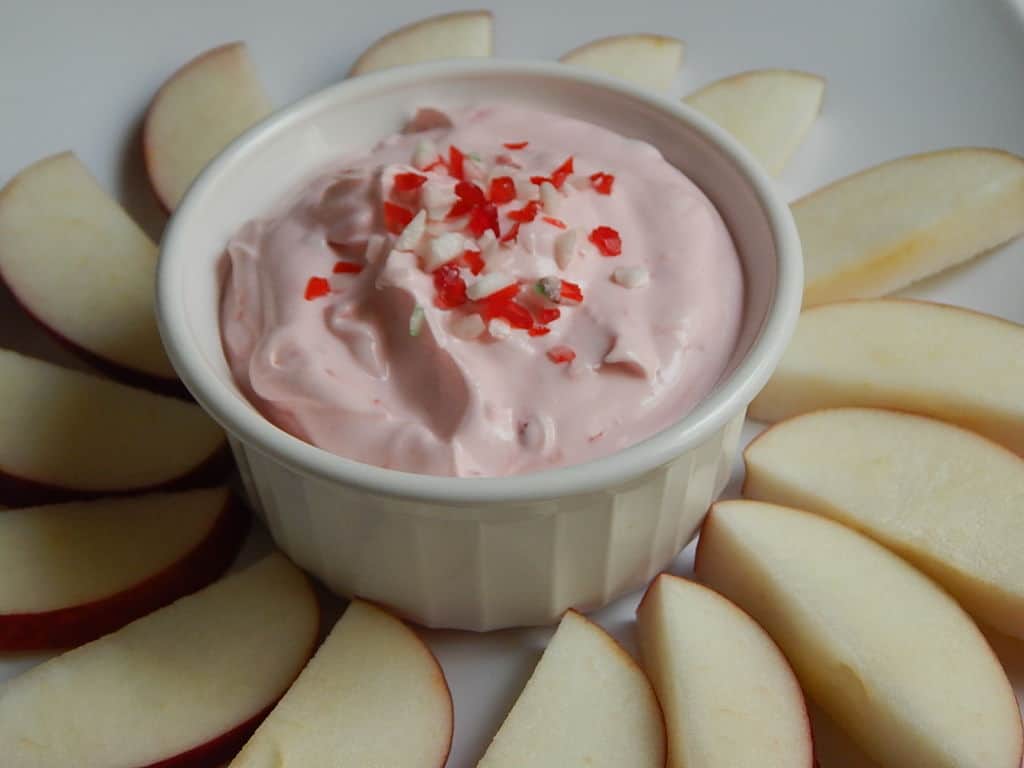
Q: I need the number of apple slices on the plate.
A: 15